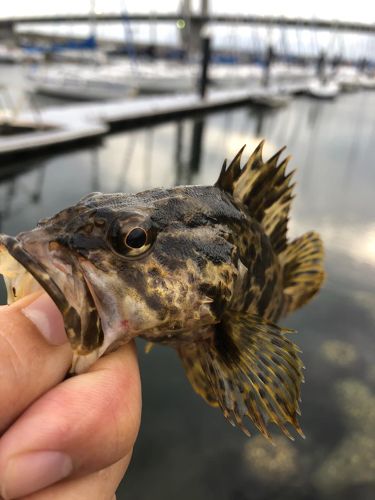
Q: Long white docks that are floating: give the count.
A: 1